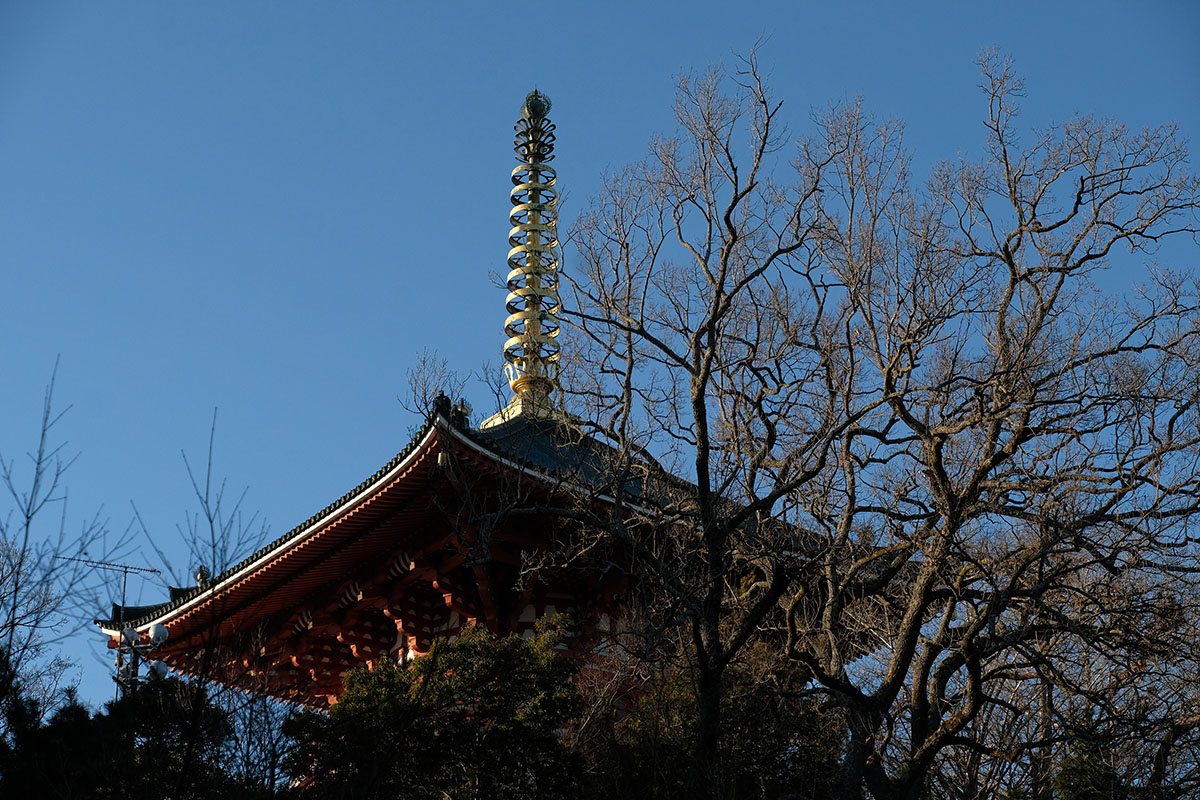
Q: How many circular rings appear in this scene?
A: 9